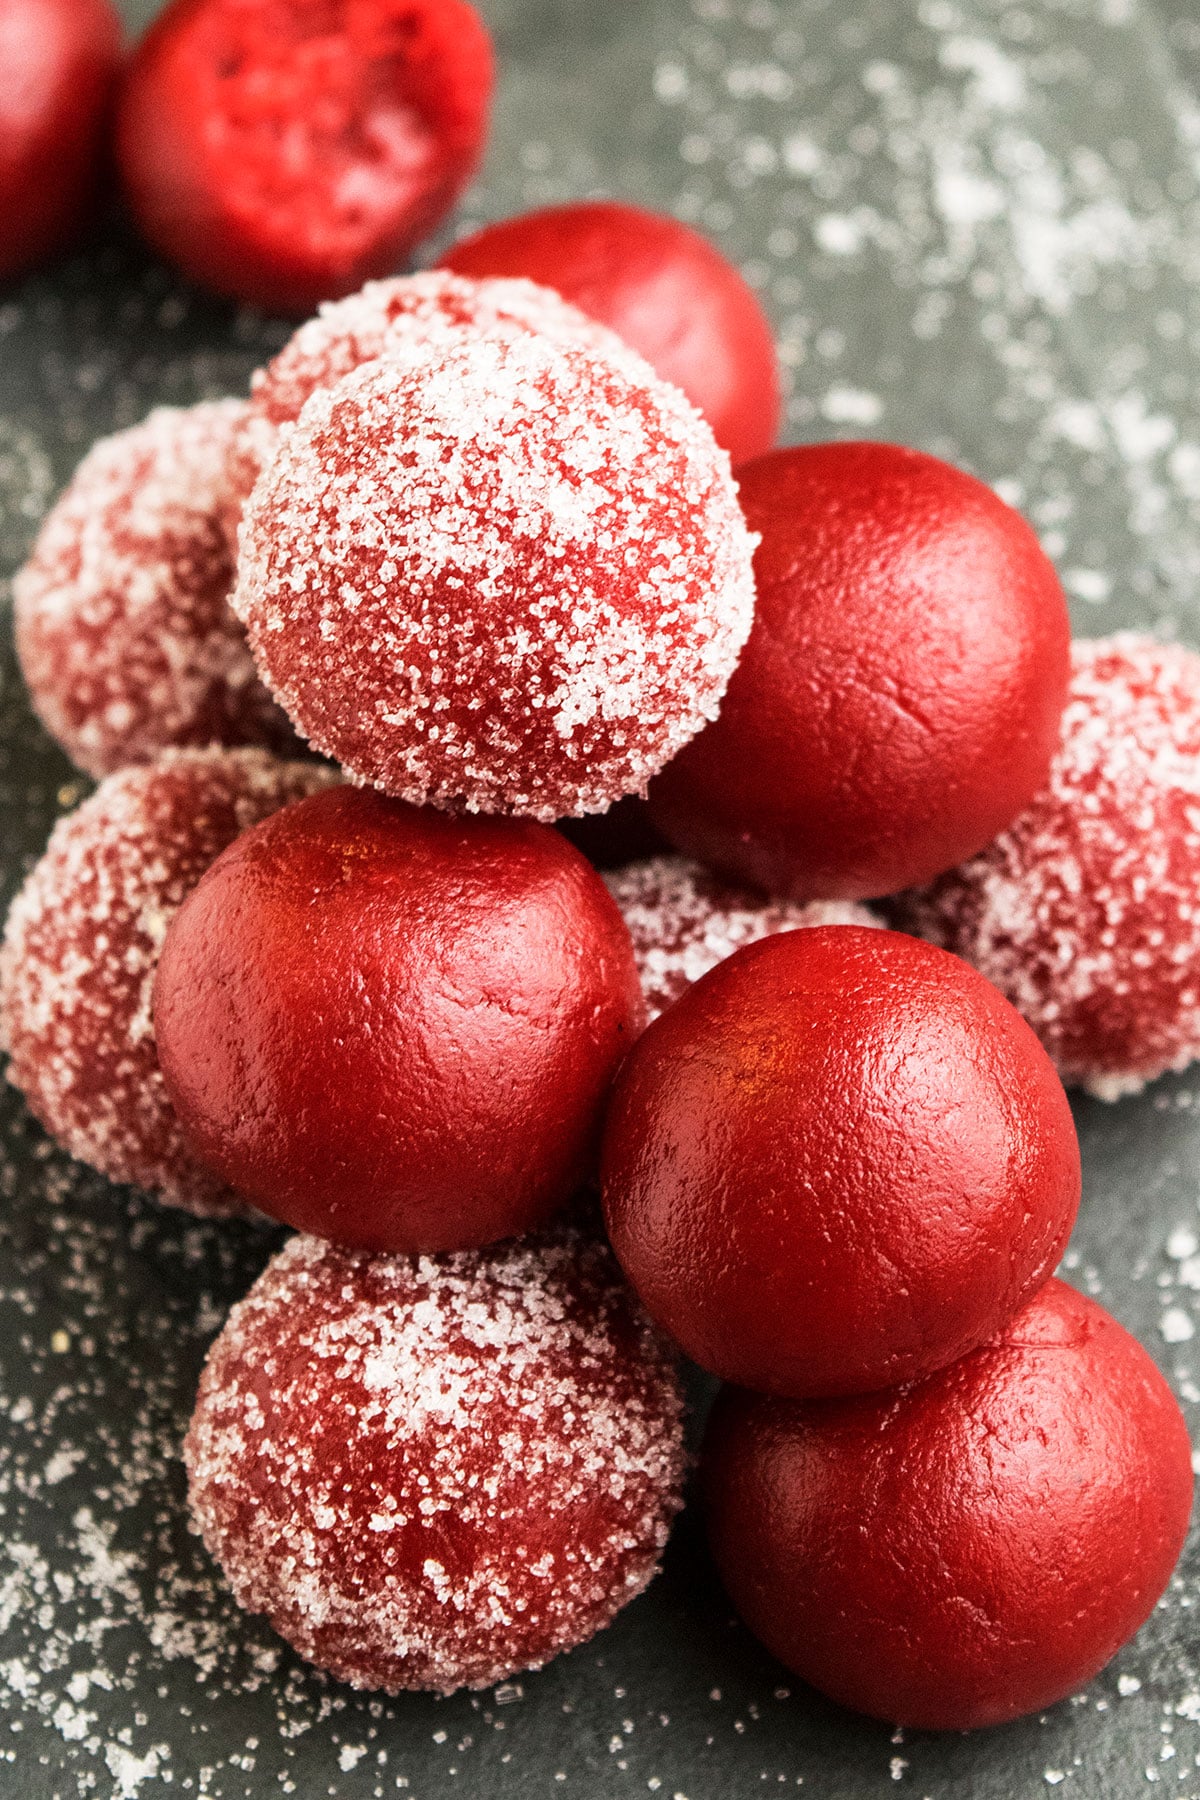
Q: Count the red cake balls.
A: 14